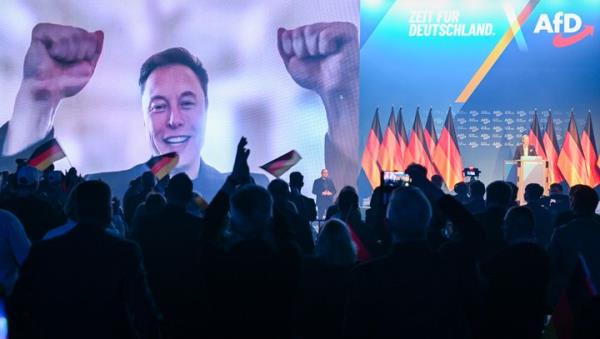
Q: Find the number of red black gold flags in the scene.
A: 13